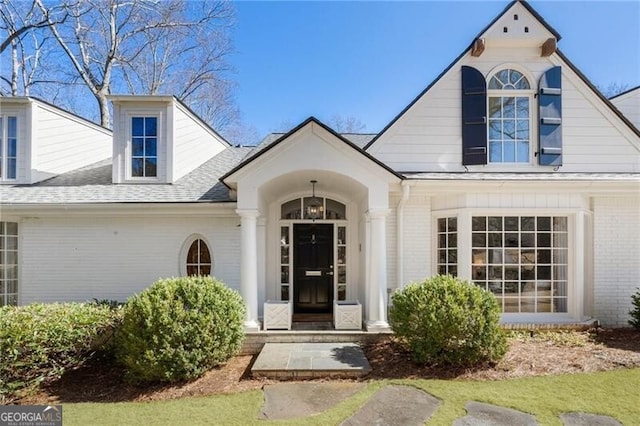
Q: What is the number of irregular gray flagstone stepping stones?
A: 4